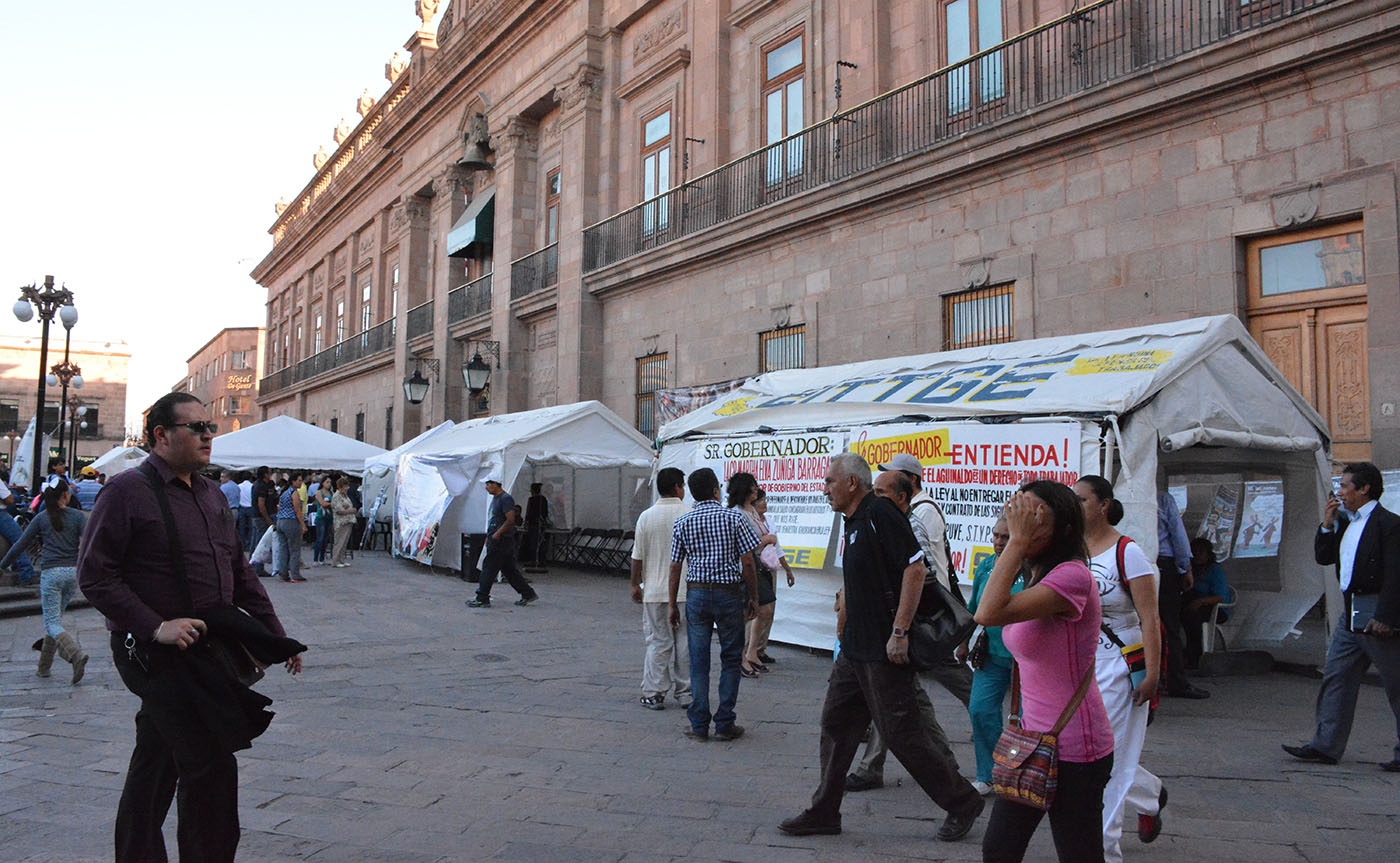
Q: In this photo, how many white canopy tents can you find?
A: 5